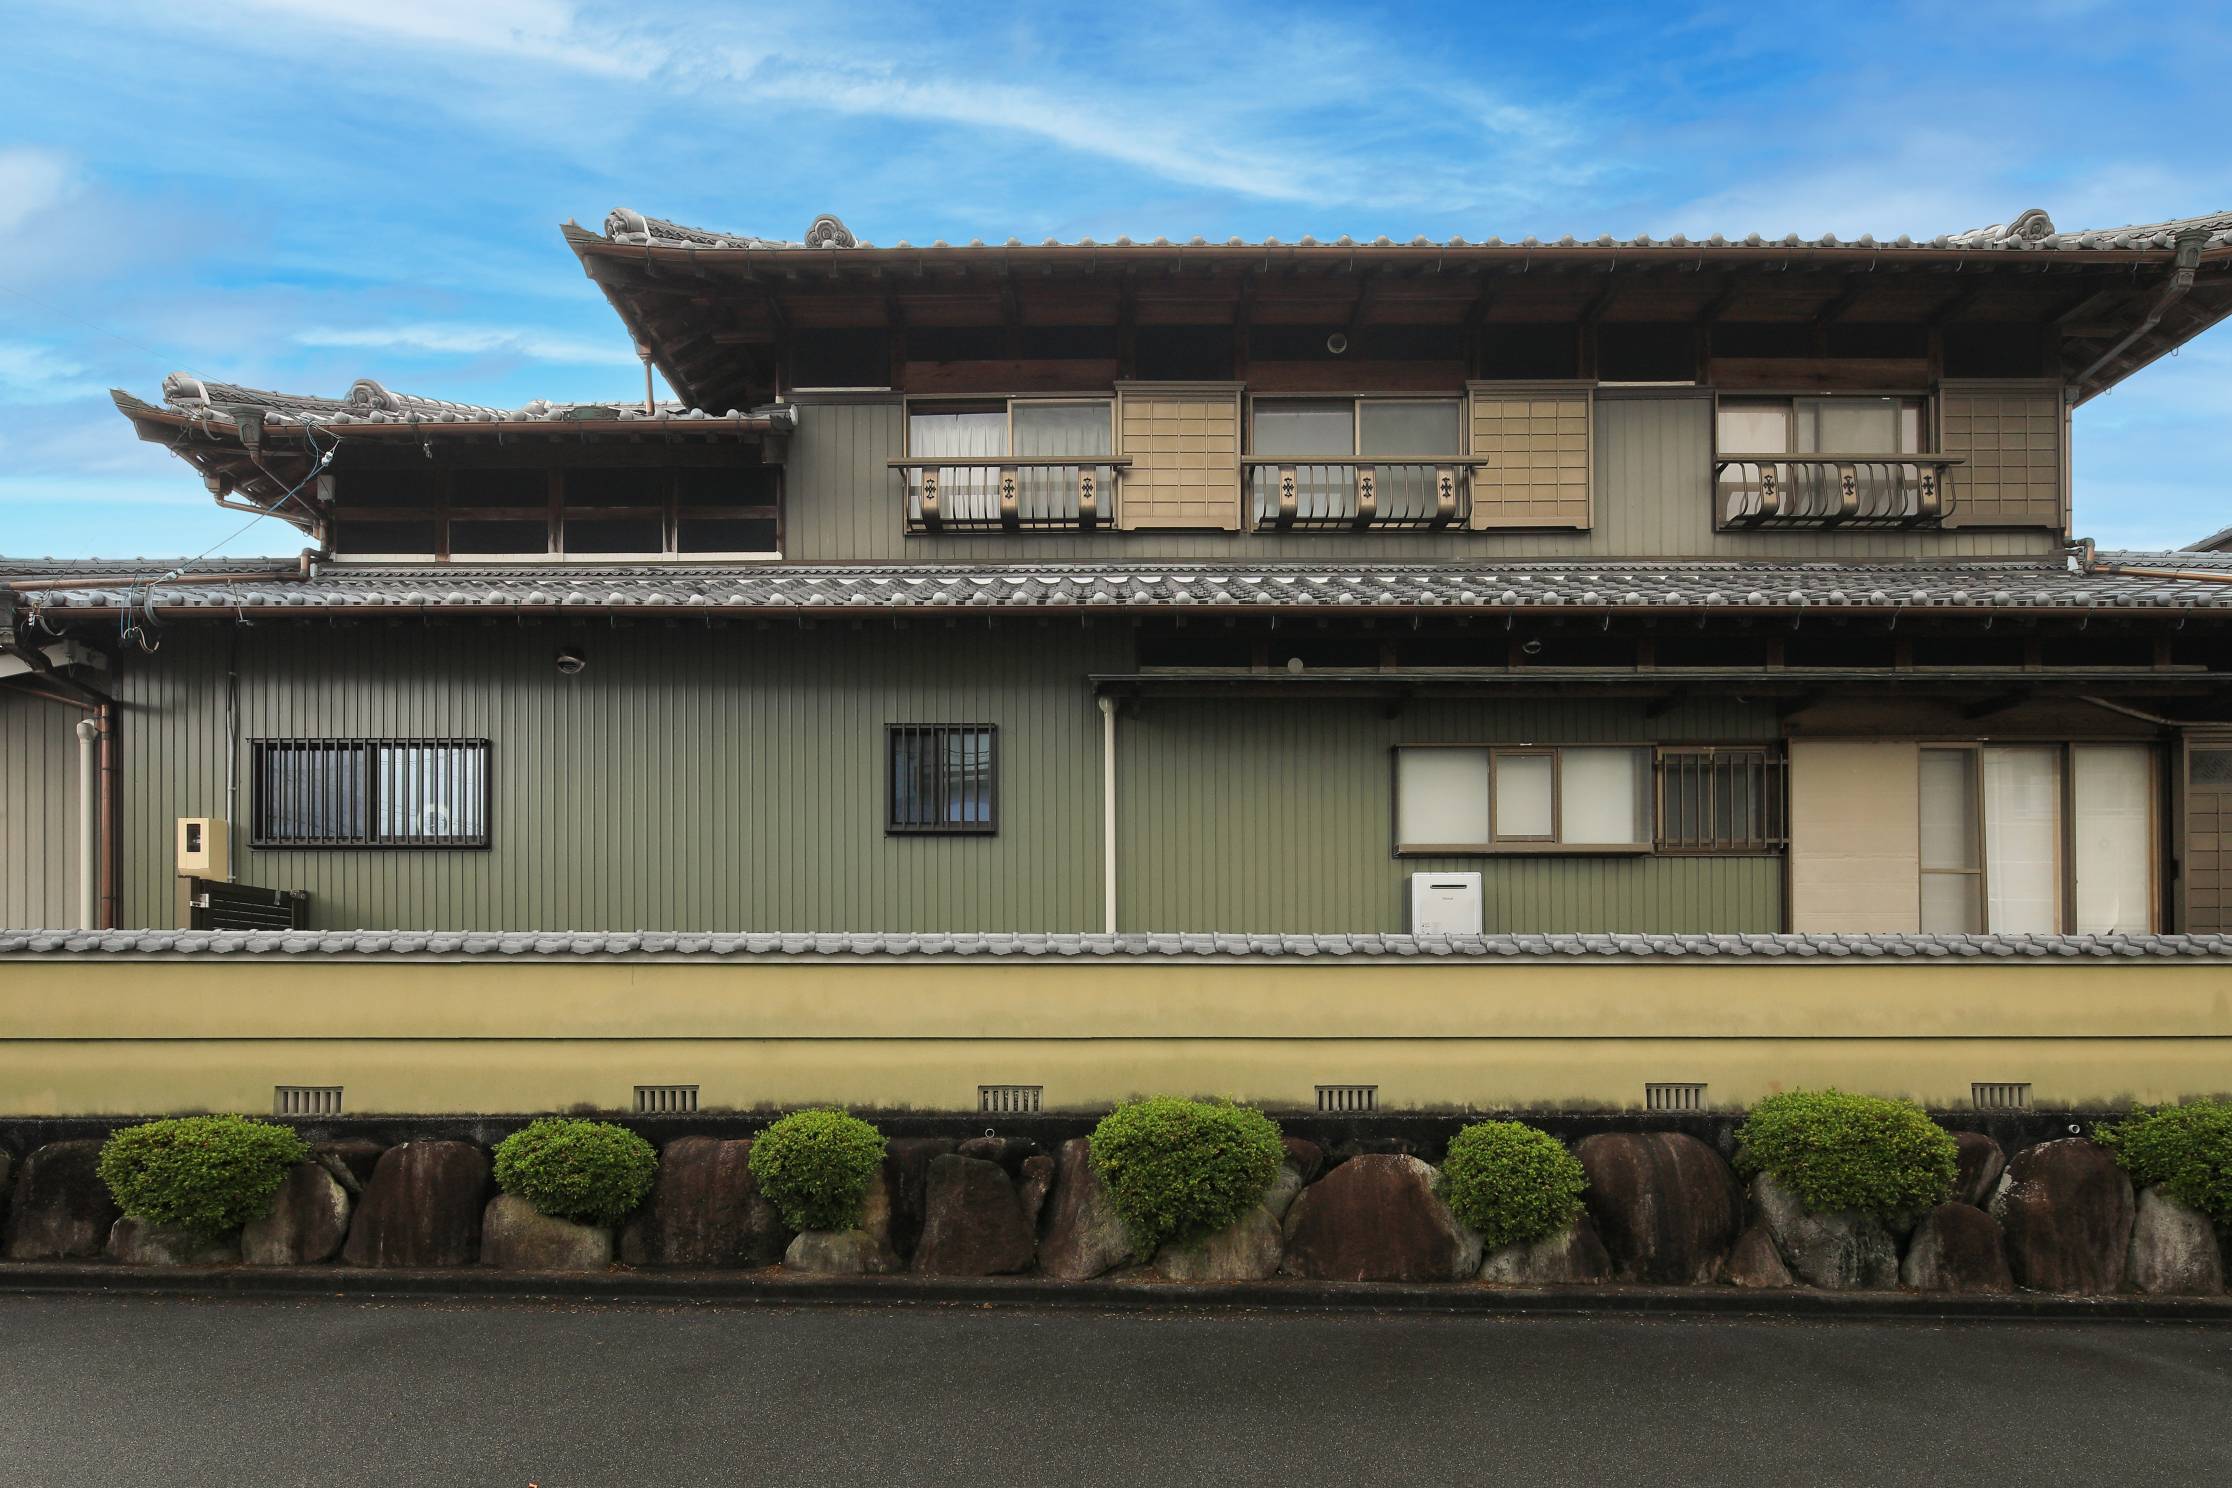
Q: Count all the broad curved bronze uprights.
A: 9